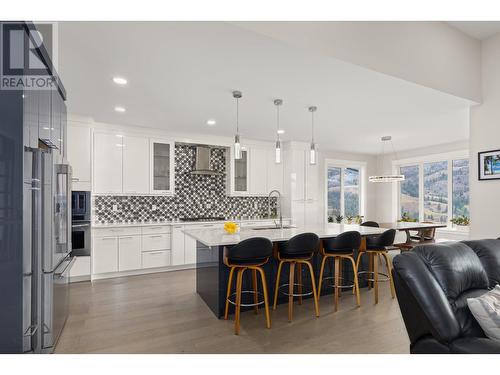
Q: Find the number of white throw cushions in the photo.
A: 1